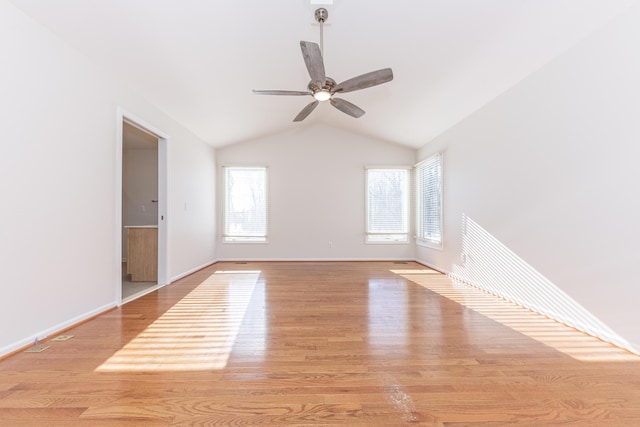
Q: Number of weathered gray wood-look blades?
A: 5